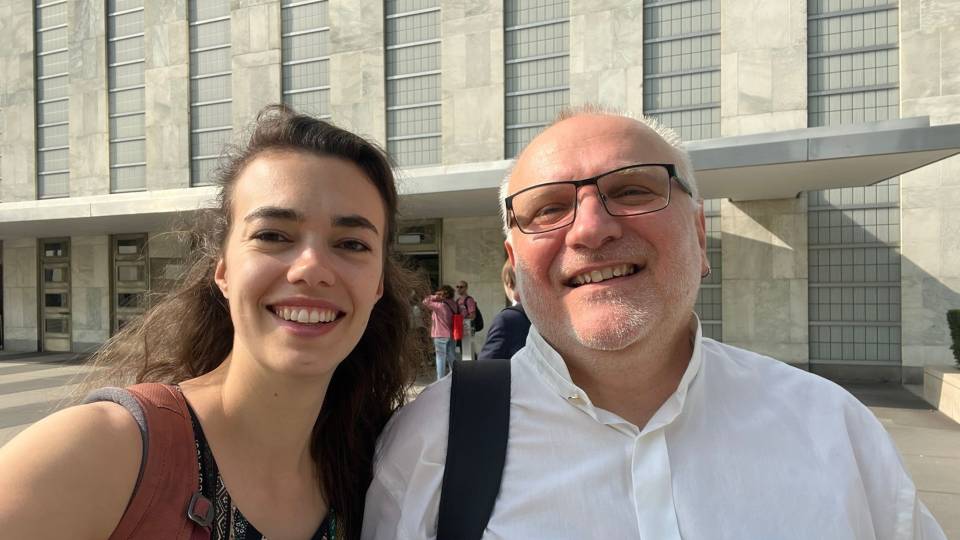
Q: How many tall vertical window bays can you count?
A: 8